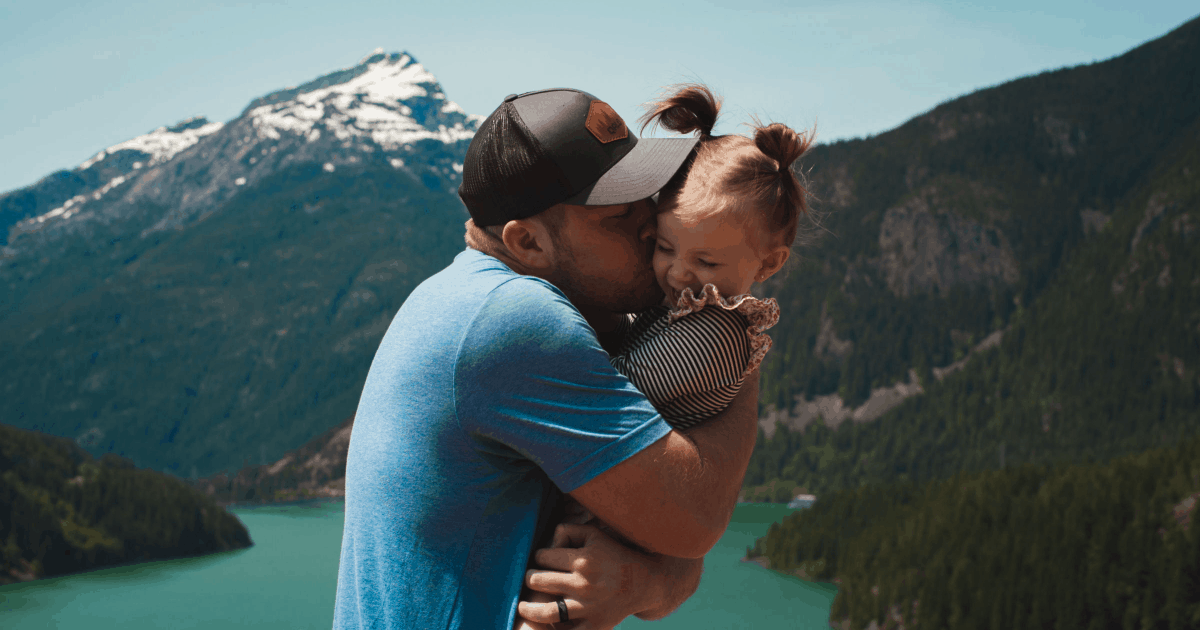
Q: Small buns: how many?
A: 2